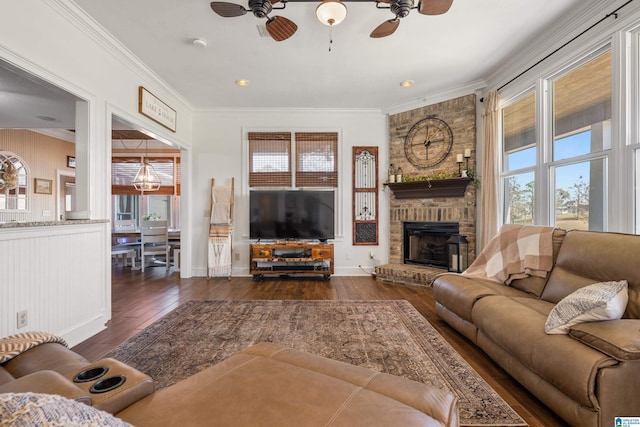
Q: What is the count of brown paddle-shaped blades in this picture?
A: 4